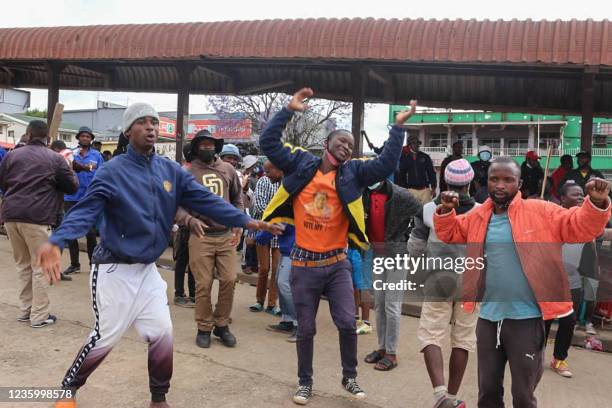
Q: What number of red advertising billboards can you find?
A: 2